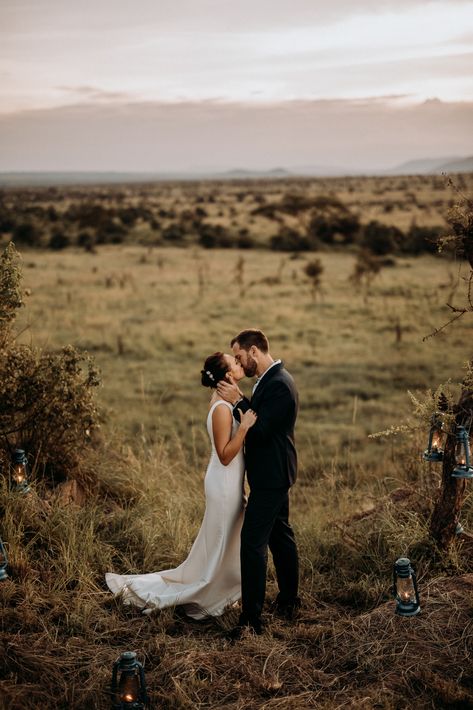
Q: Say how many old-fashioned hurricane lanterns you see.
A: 6